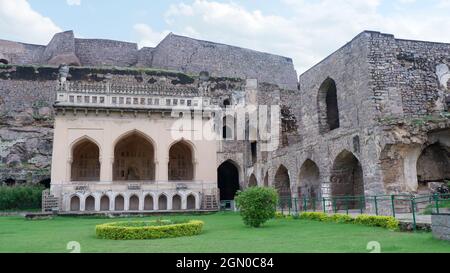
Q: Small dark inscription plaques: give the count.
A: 3